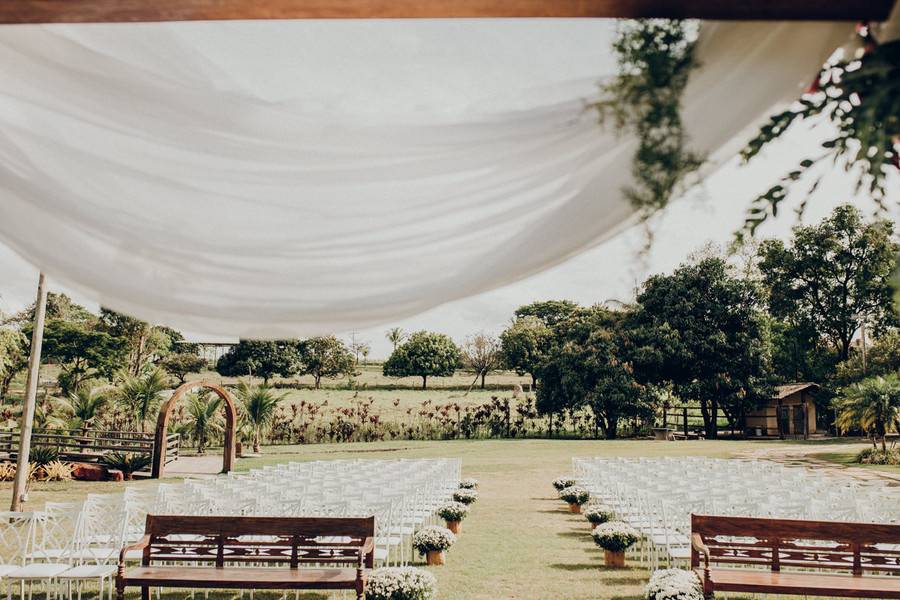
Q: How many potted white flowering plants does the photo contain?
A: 10